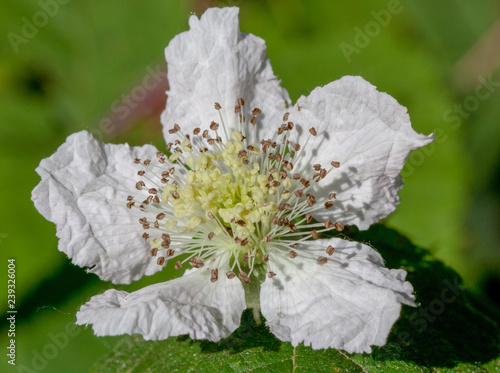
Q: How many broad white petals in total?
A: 5